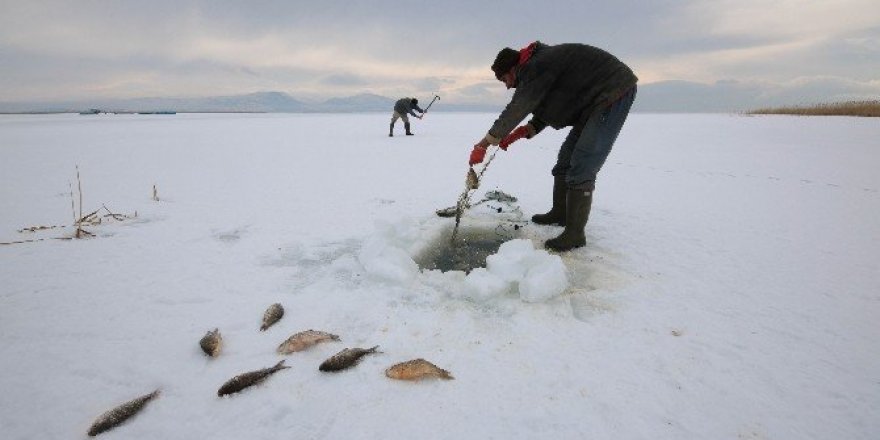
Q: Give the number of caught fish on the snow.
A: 7